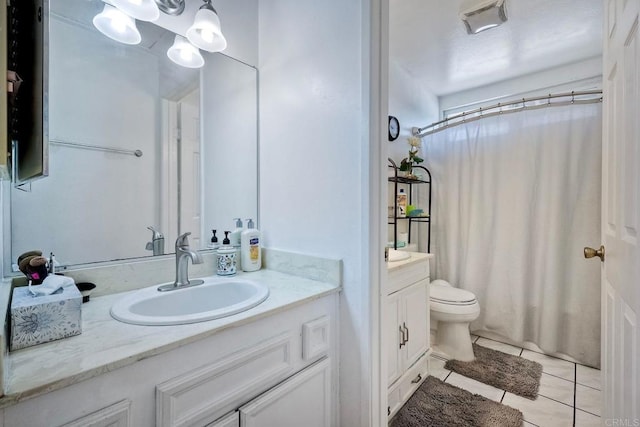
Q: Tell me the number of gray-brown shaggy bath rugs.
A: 2